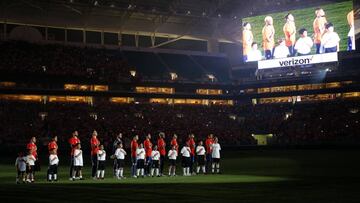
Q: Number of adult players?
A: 11